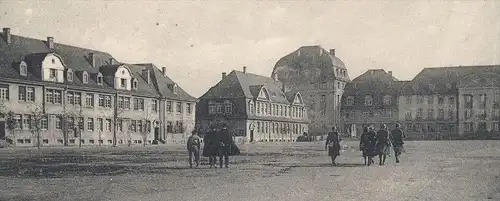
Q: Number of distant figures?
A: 8